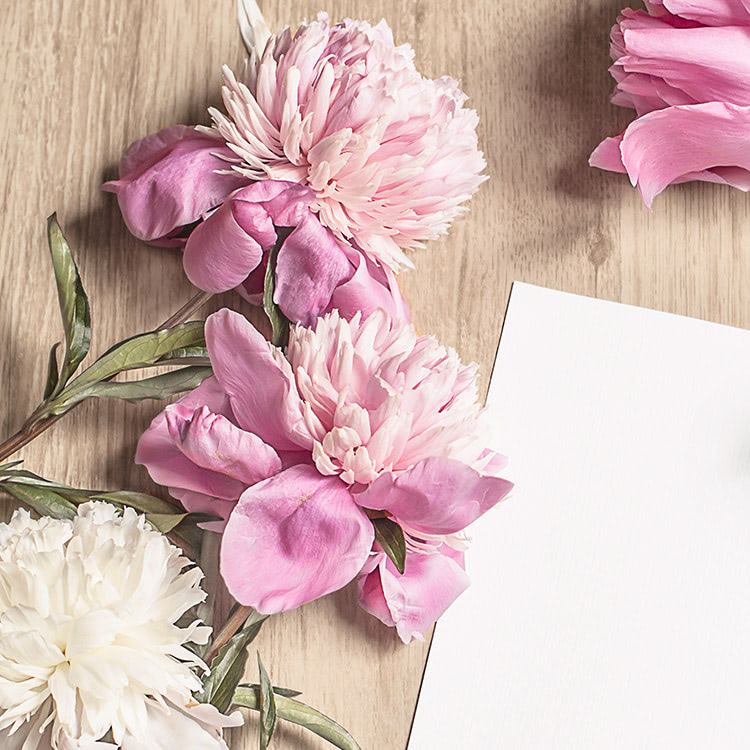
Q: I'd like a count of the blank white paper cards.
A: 1